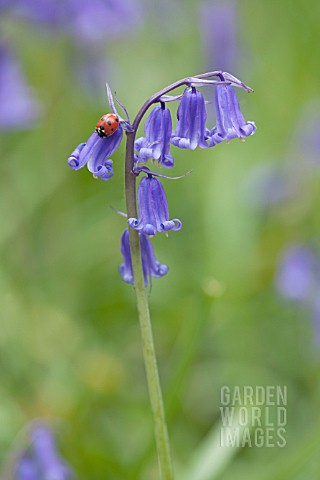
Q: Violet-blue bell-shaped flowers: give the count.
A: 6